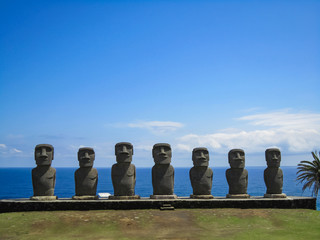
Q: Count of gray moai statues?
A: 7